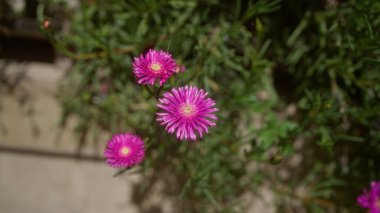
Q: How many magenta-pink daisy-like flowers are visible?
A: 4